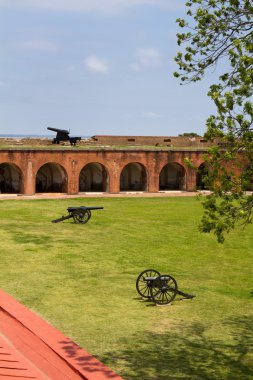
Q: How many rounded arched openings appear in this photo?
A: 6